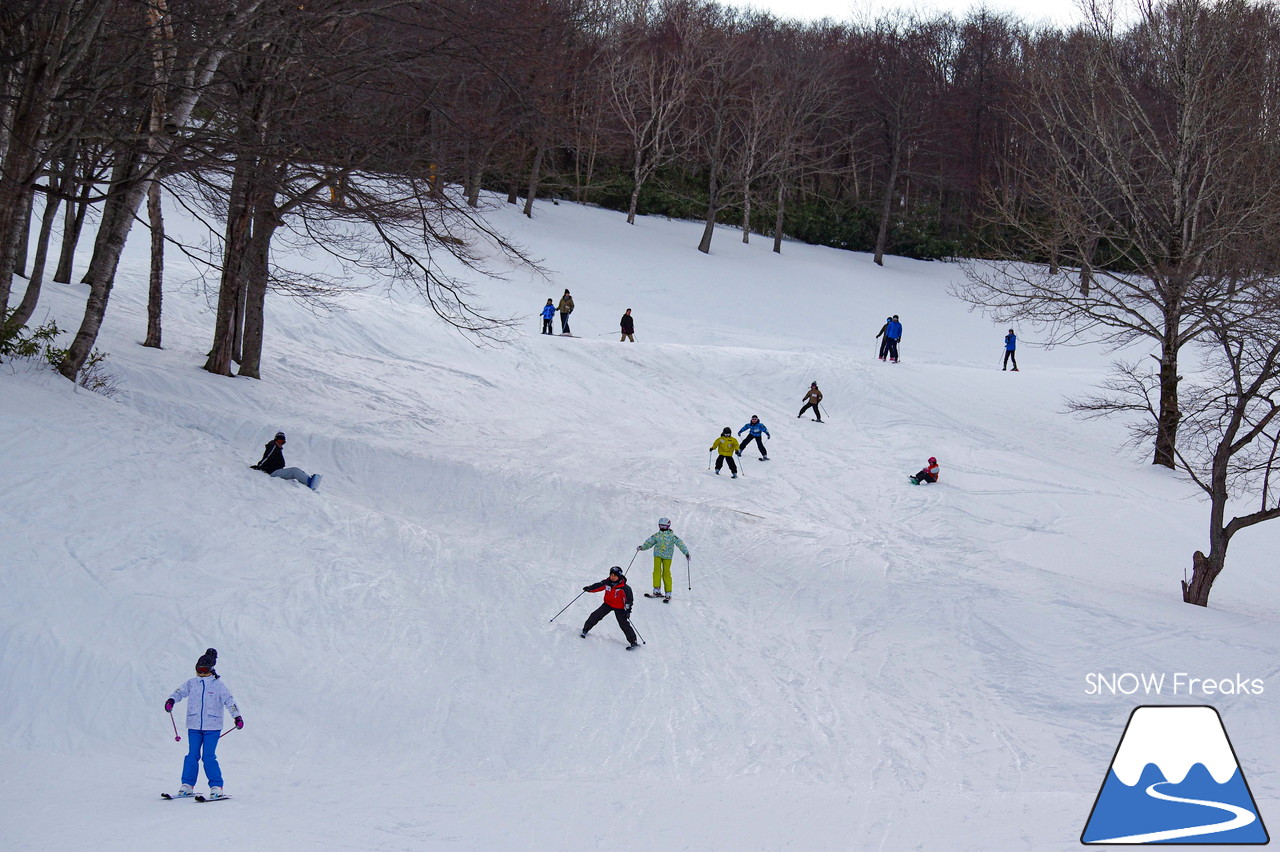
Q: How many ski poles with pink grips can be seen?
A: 2